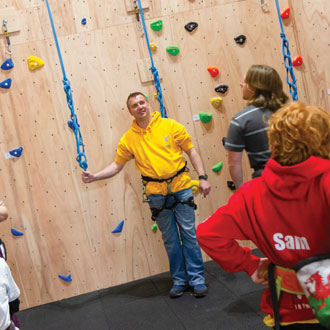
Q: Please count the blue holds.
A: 8